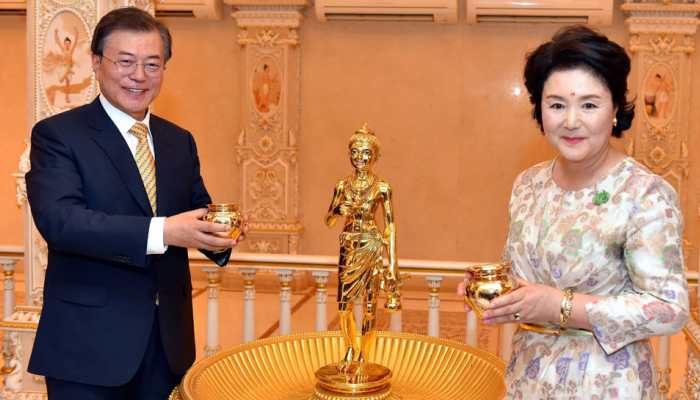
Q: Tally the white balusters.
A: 11